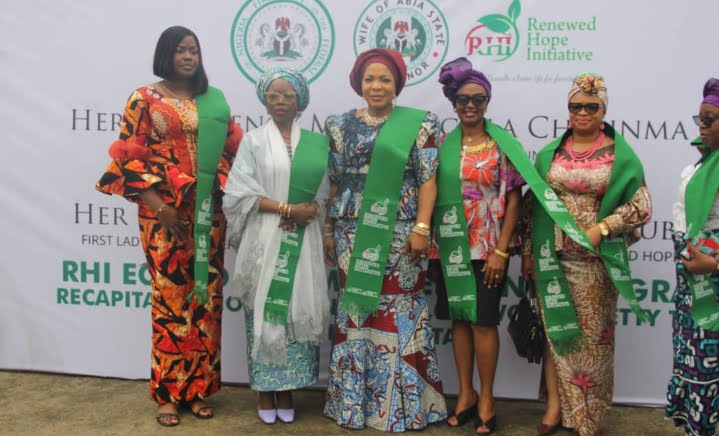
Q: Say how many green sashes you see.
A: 6